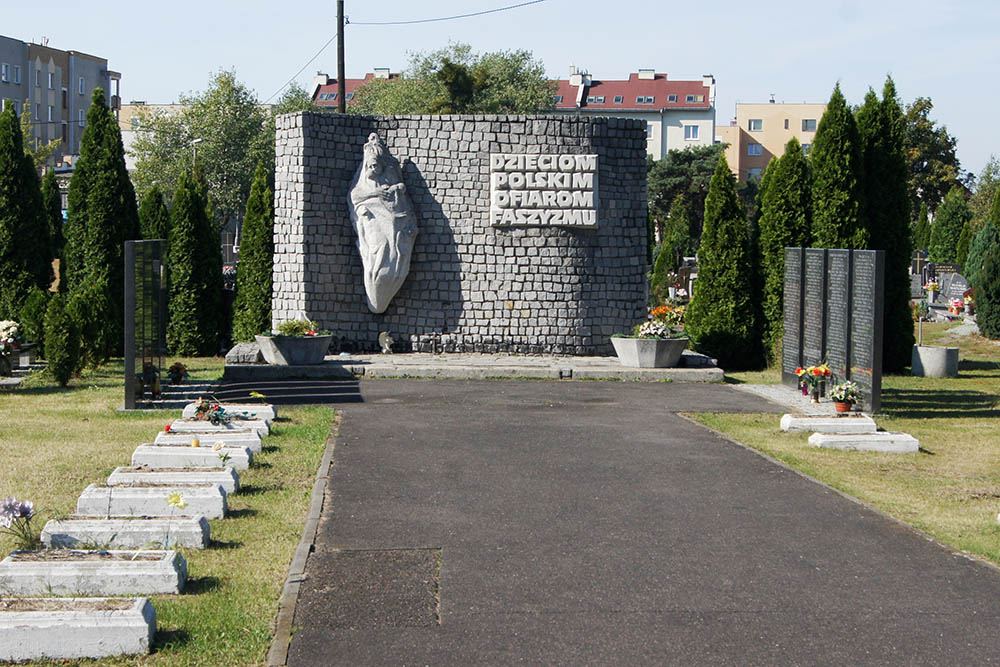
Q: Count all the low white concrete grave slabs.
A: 11